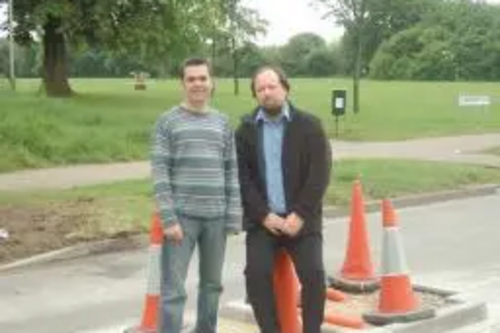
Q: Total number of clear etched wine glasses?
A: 0